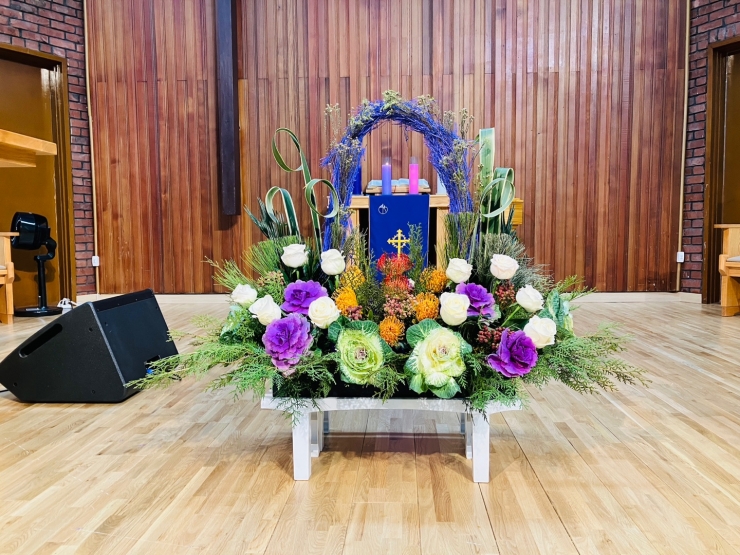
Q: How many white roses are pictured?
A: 10